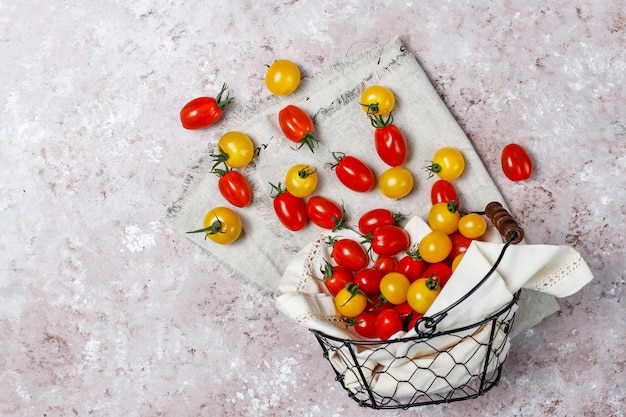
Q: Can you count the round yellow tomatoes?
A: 14